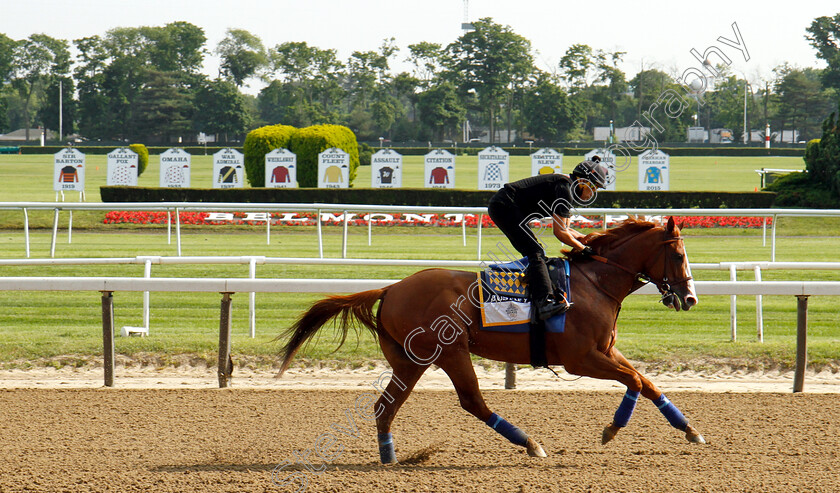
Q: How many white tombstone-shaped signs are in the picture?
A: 12